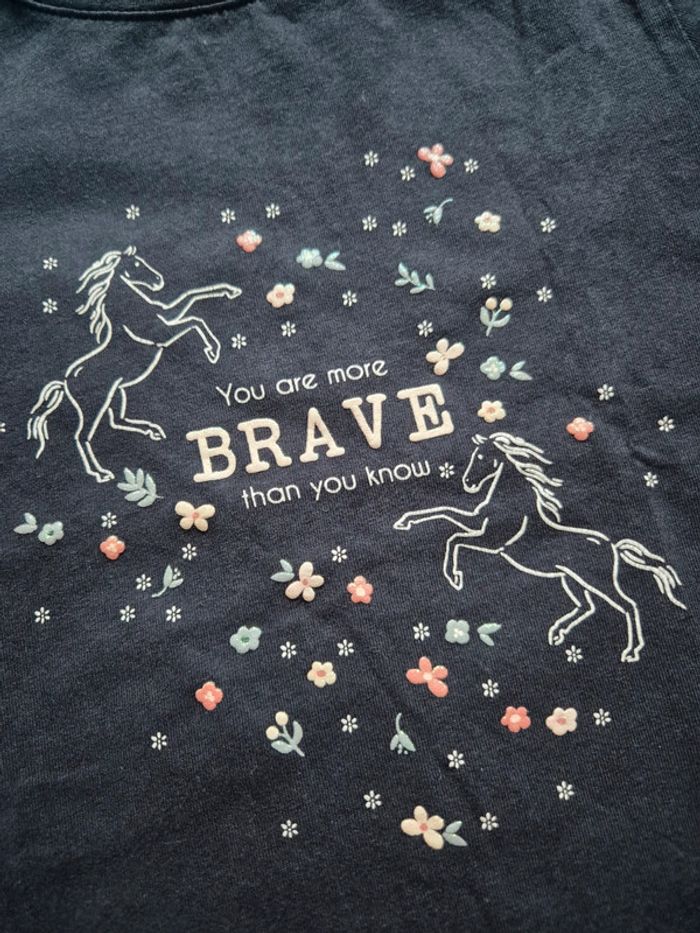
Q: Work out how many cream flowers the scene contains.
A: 9